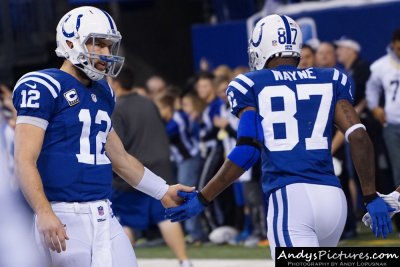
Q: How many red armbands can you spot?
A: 0